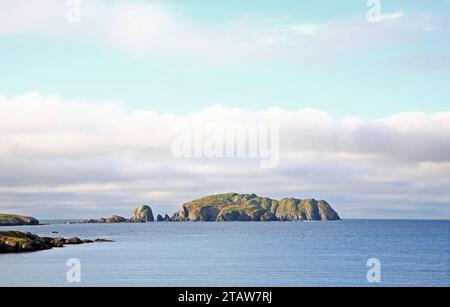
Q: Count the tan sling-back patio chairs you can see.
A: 0